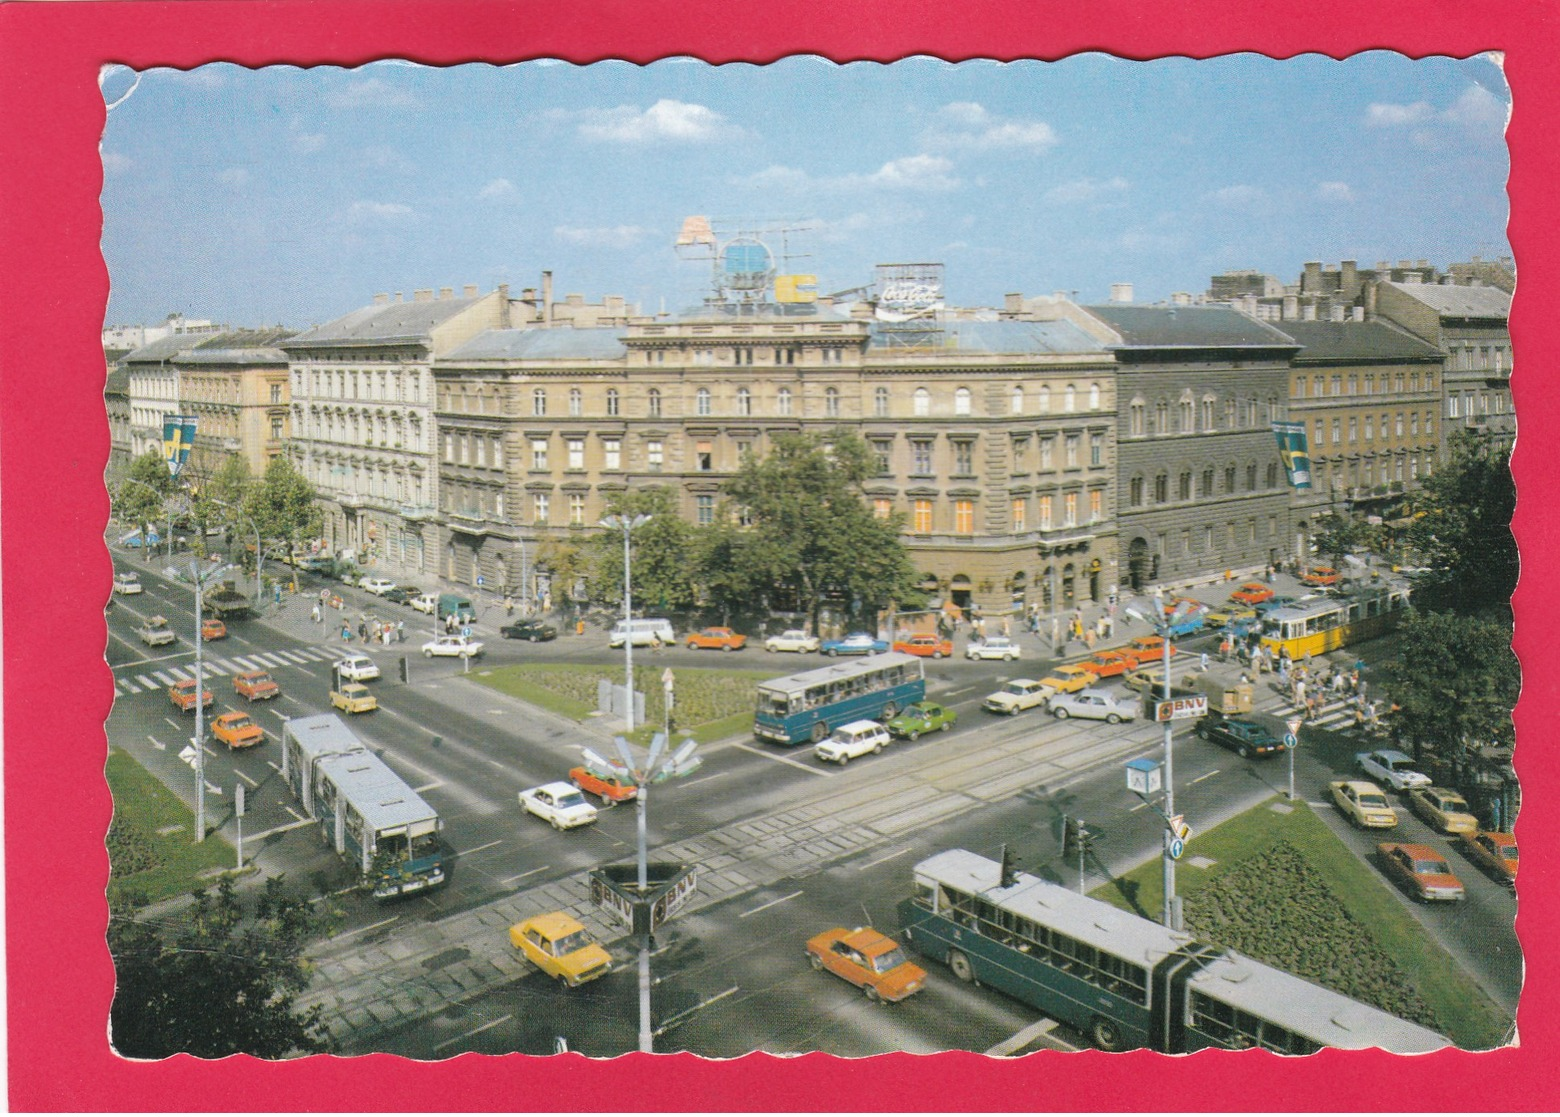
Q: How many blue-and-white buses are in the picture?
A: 3